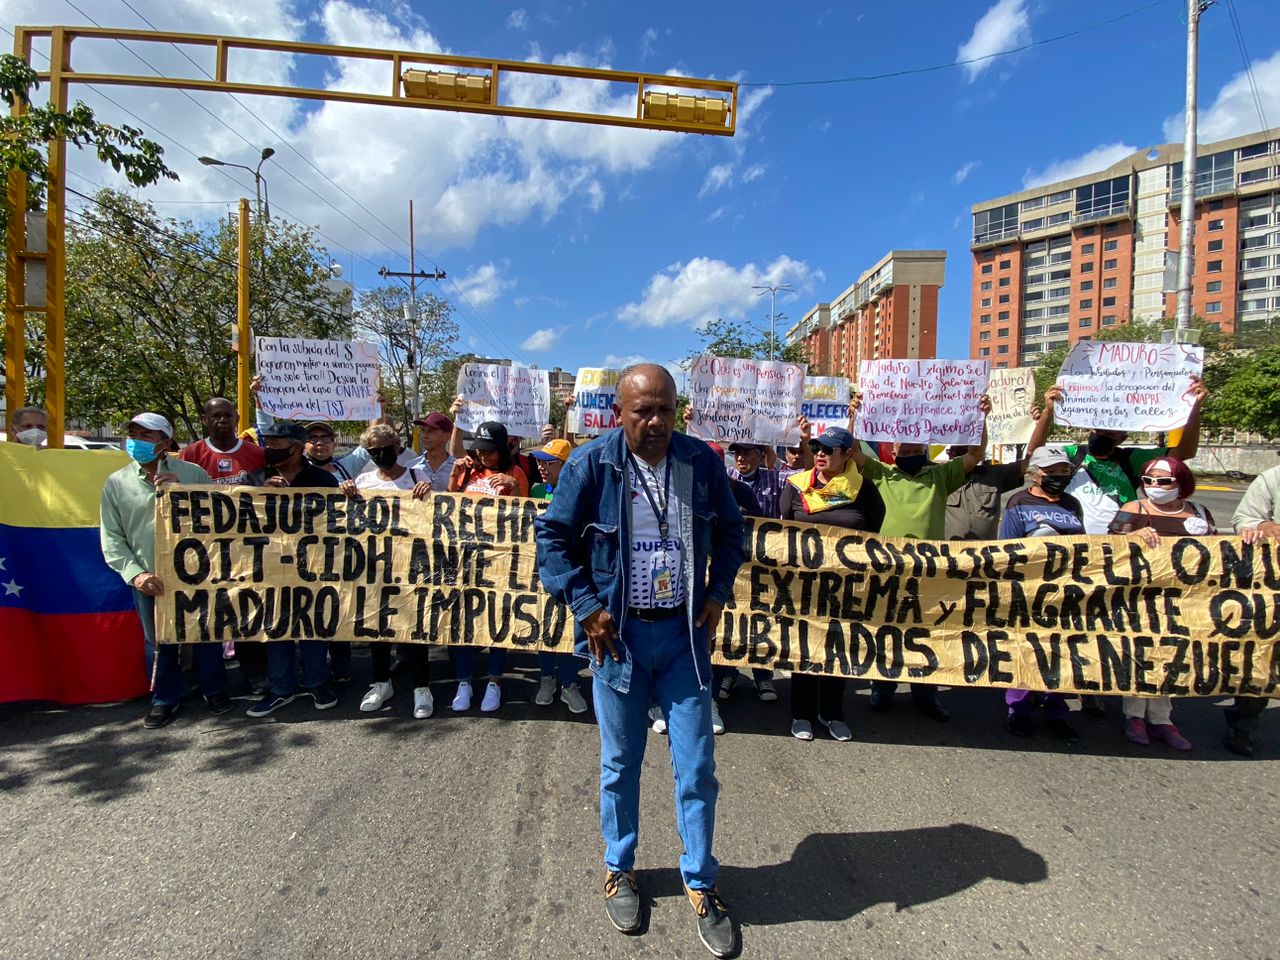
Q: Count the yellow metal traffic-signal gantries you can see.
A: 1